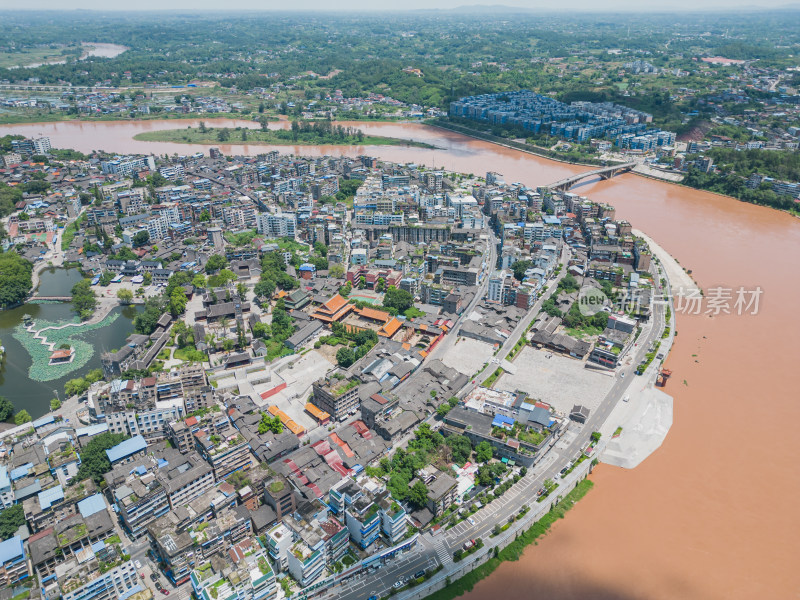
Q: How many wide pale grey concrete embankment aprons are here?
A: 2